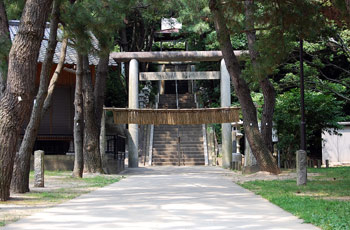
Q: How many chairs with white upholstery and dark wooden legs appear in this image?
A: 0